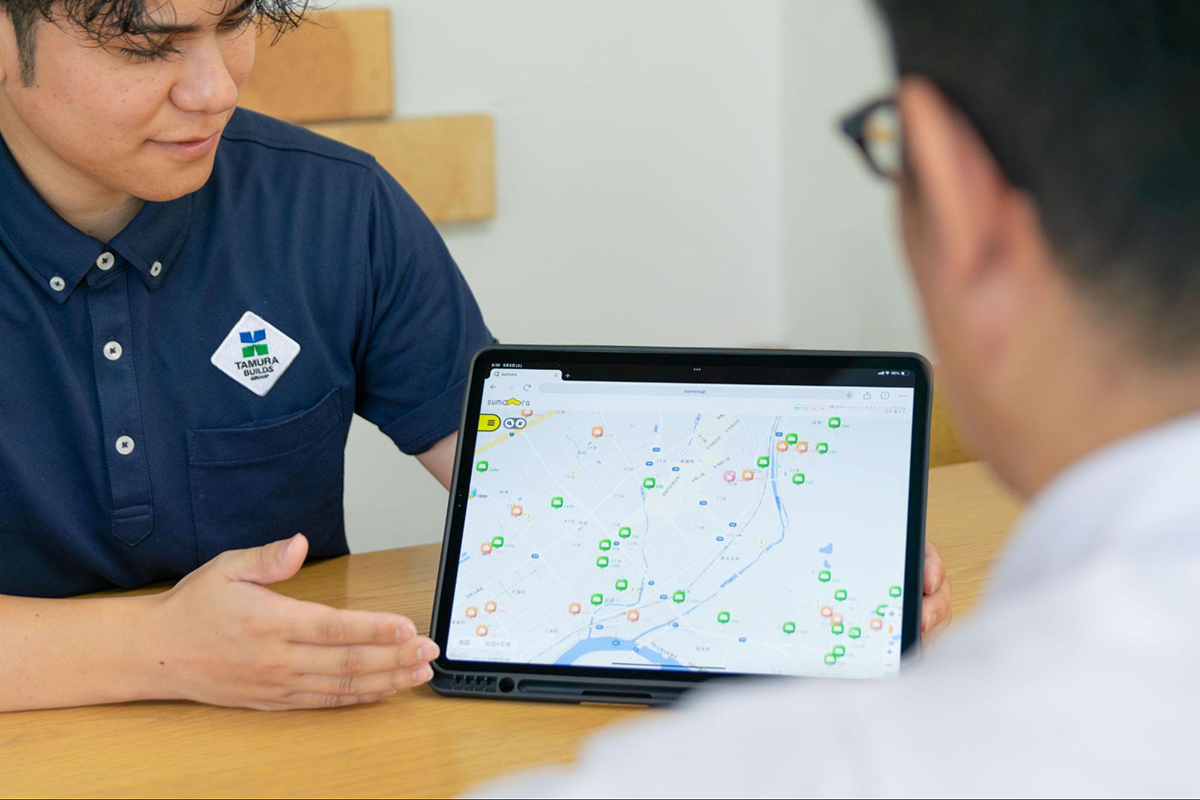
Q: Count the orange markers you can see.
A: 15